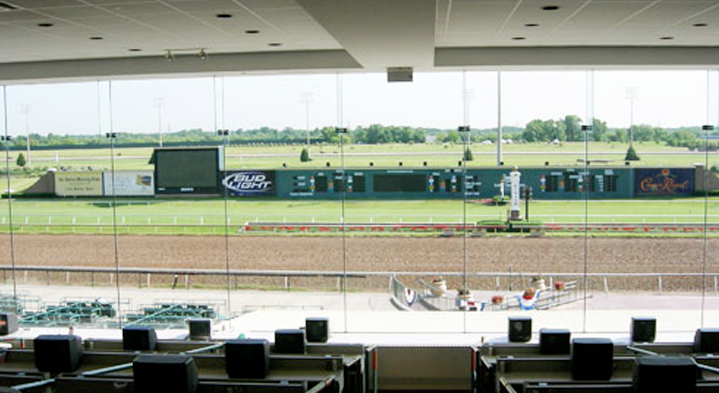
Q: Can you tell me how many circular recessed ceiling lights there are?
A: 11